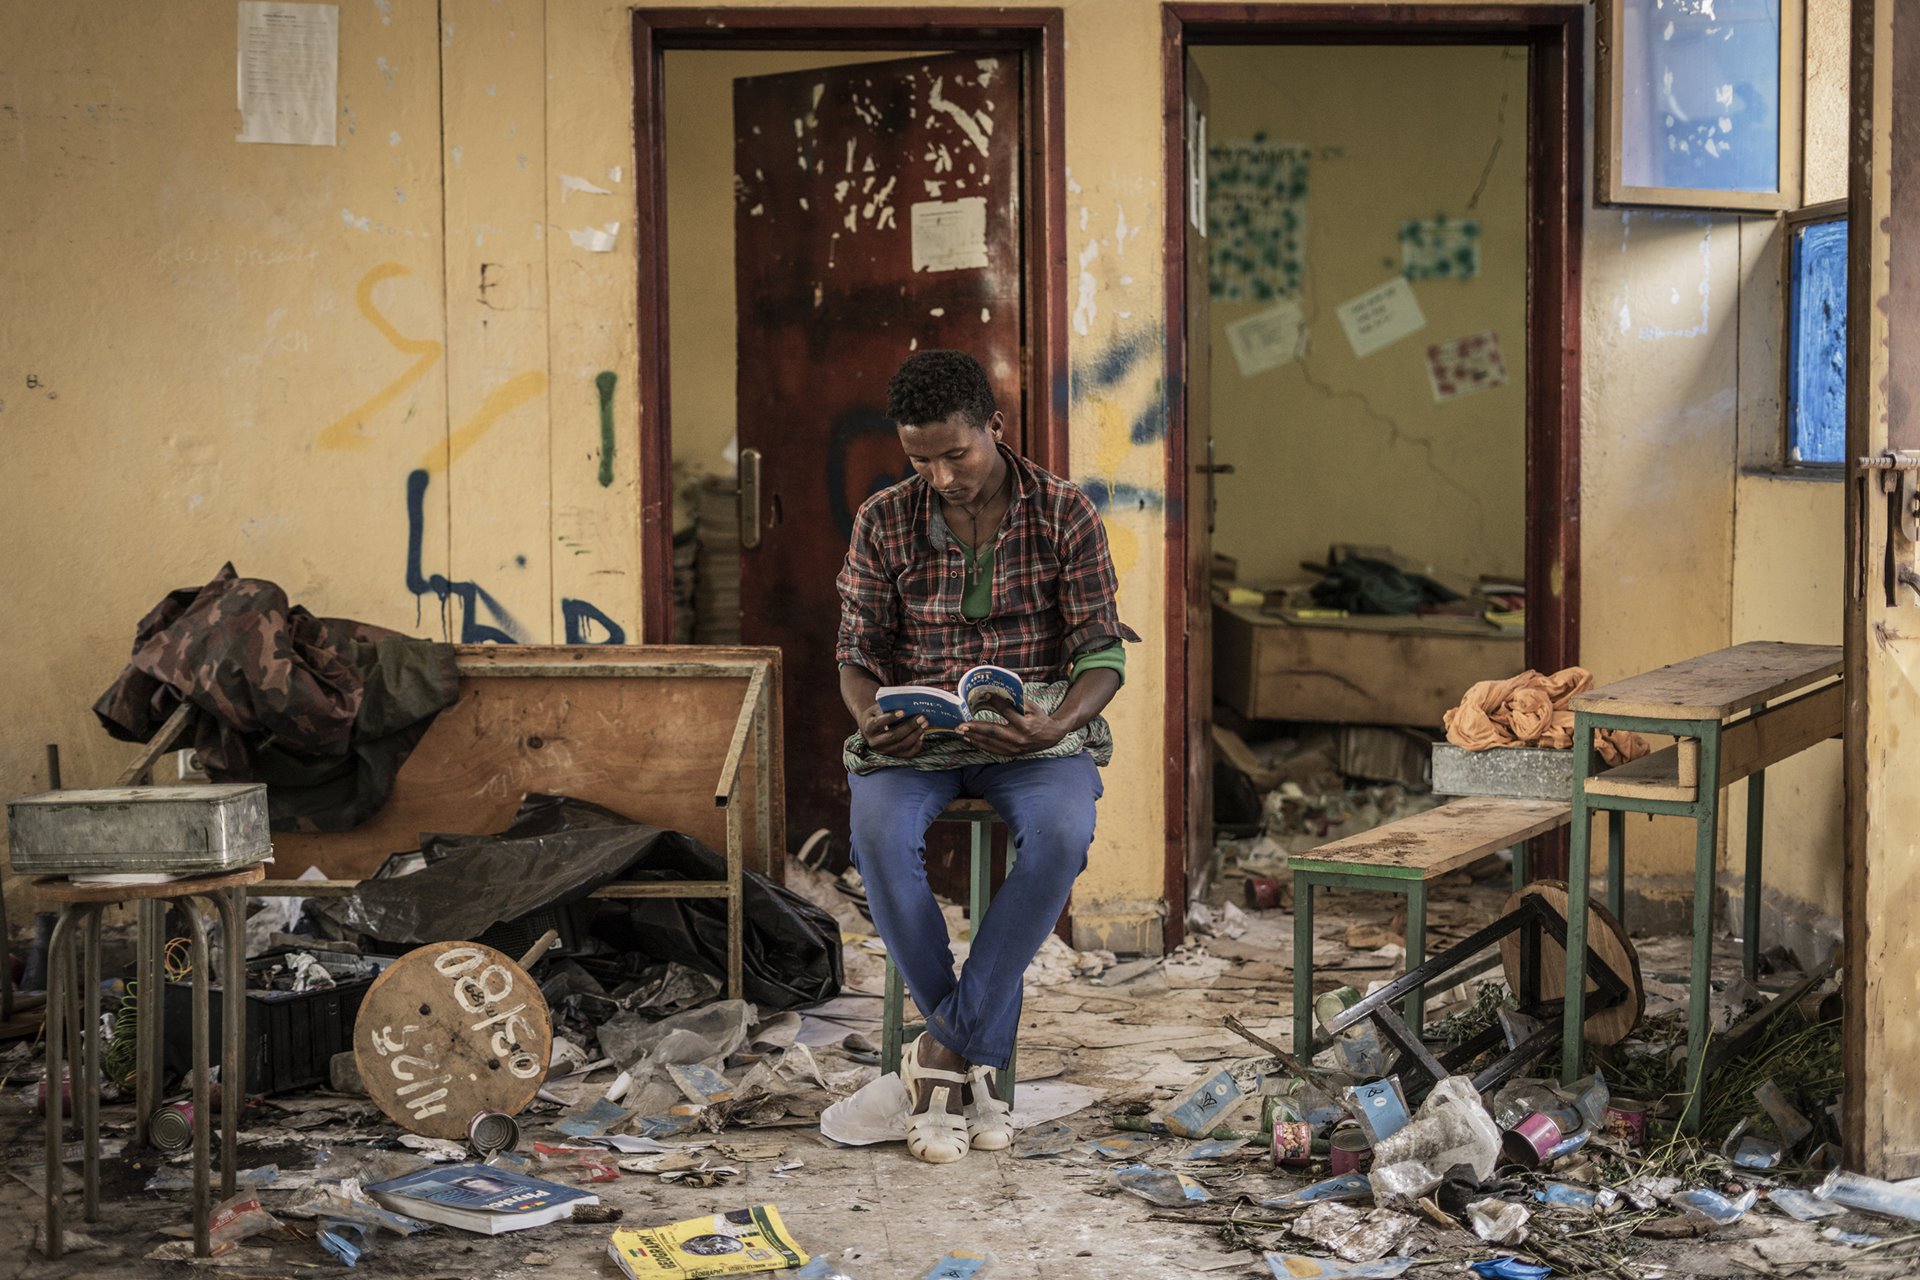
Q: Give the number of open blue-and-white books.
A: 1